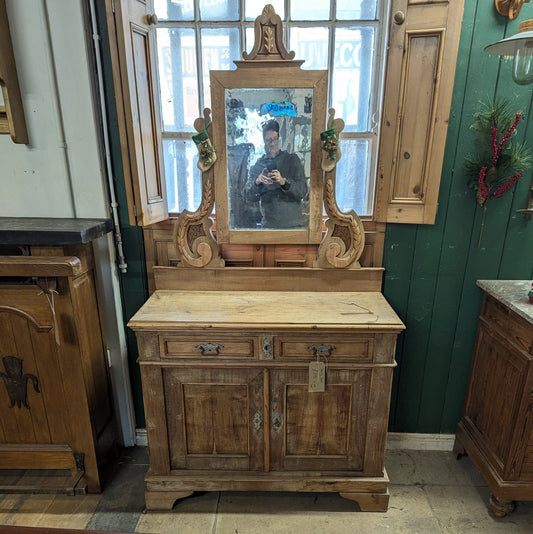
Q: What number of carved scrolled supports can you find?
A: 2